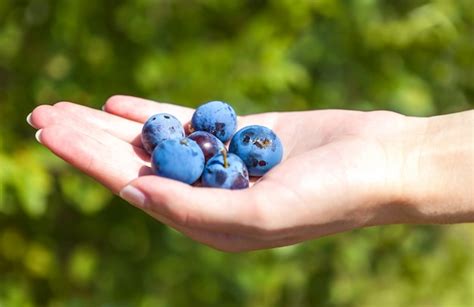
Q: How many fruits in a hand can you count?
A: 6